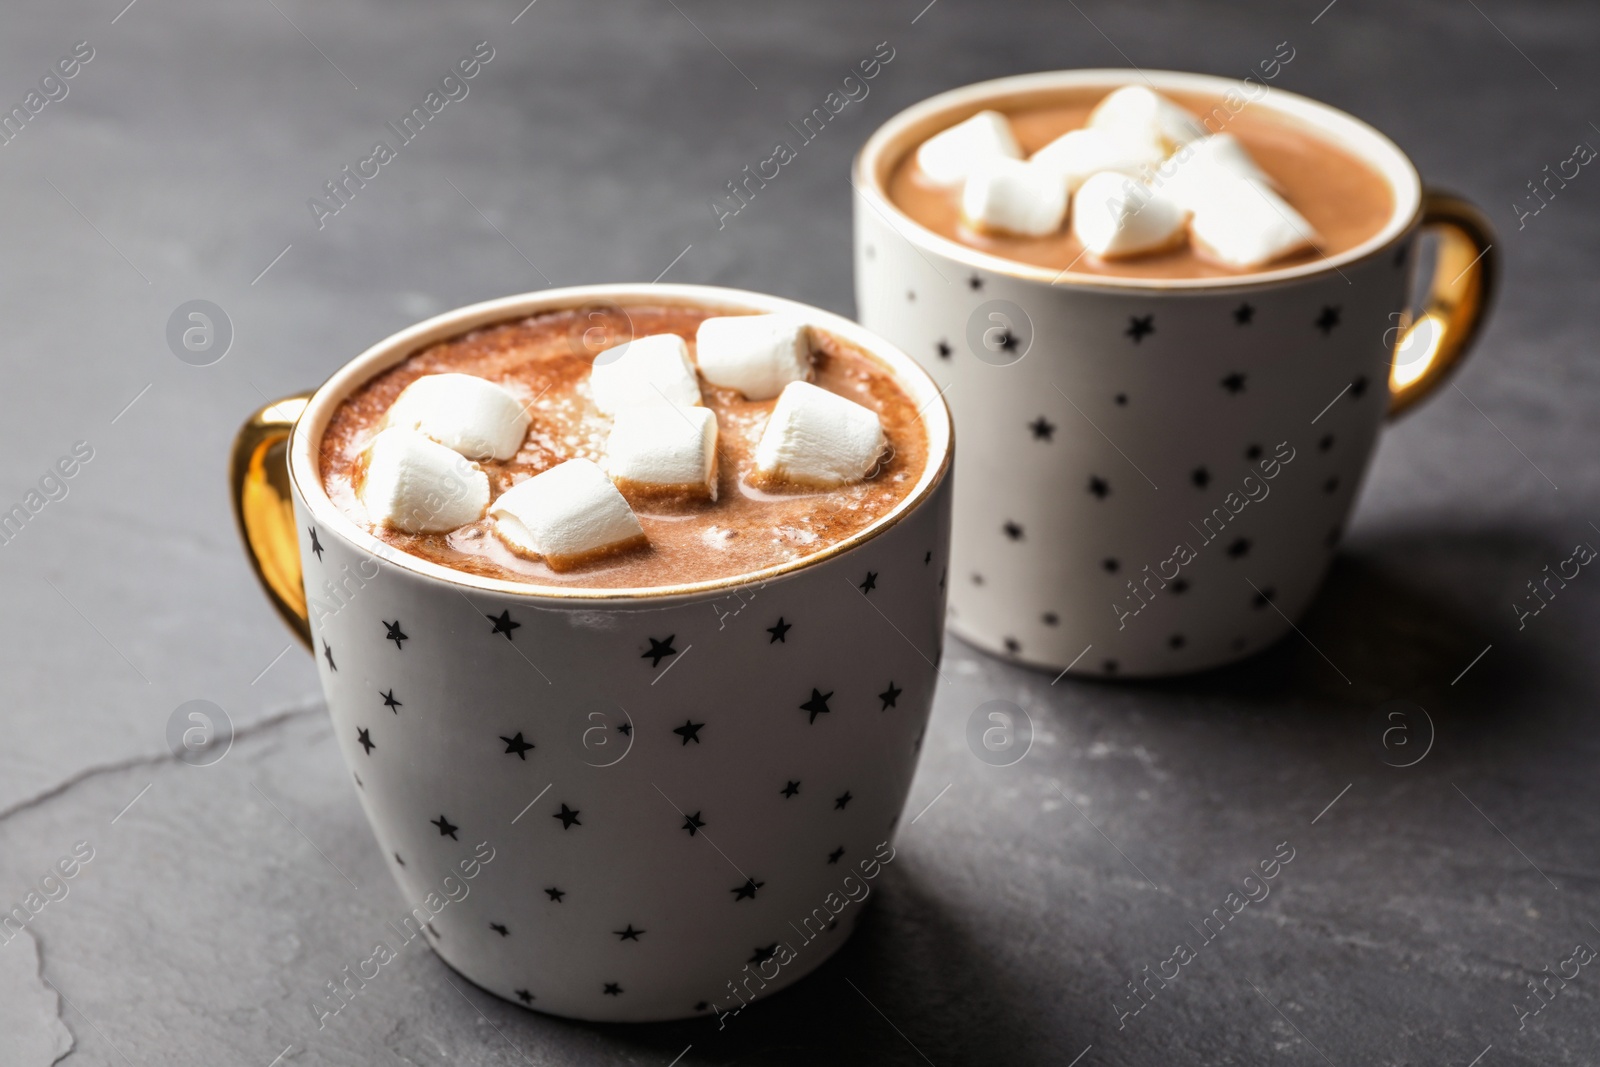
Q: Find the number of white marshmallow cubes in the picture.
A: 14